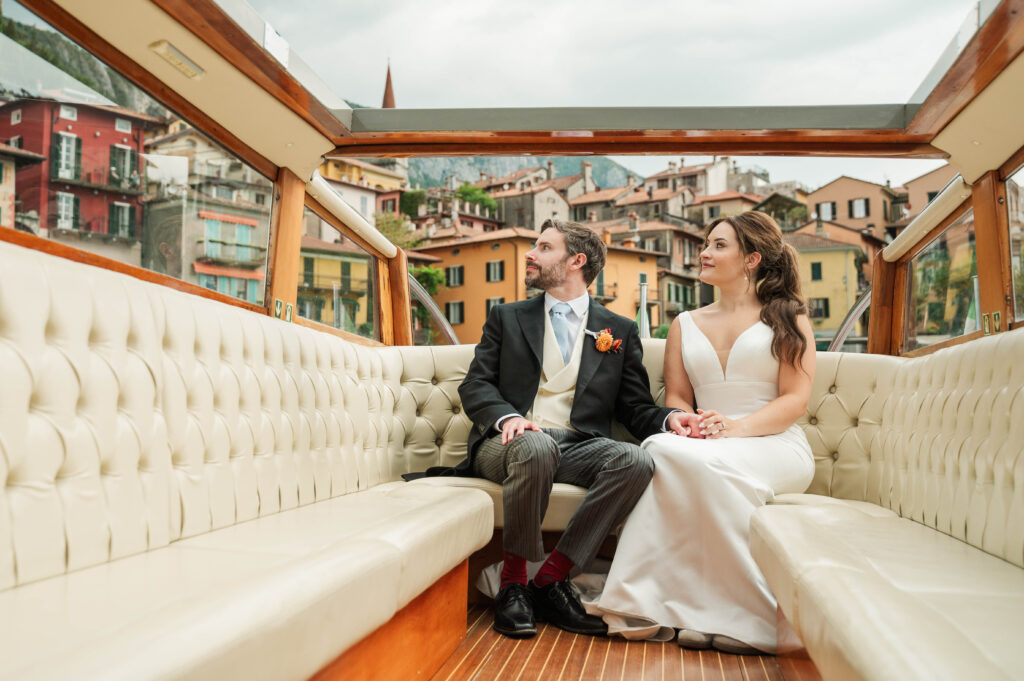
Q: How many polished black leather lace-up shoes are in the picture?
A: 2